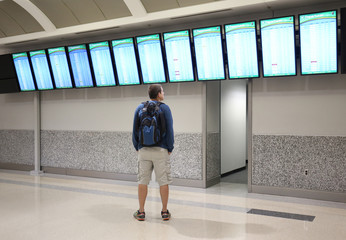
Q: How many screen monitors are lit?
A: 12